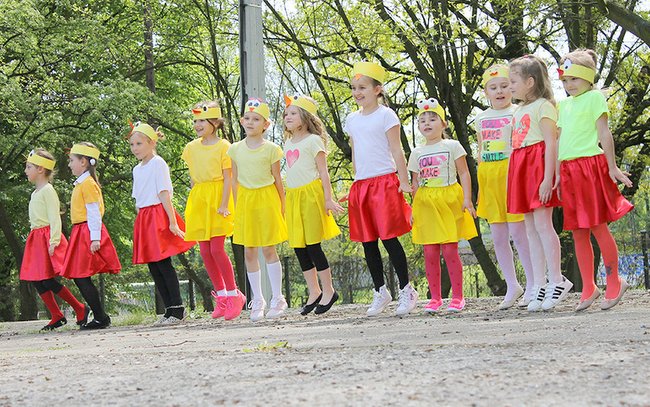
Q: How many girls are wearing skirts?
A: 11